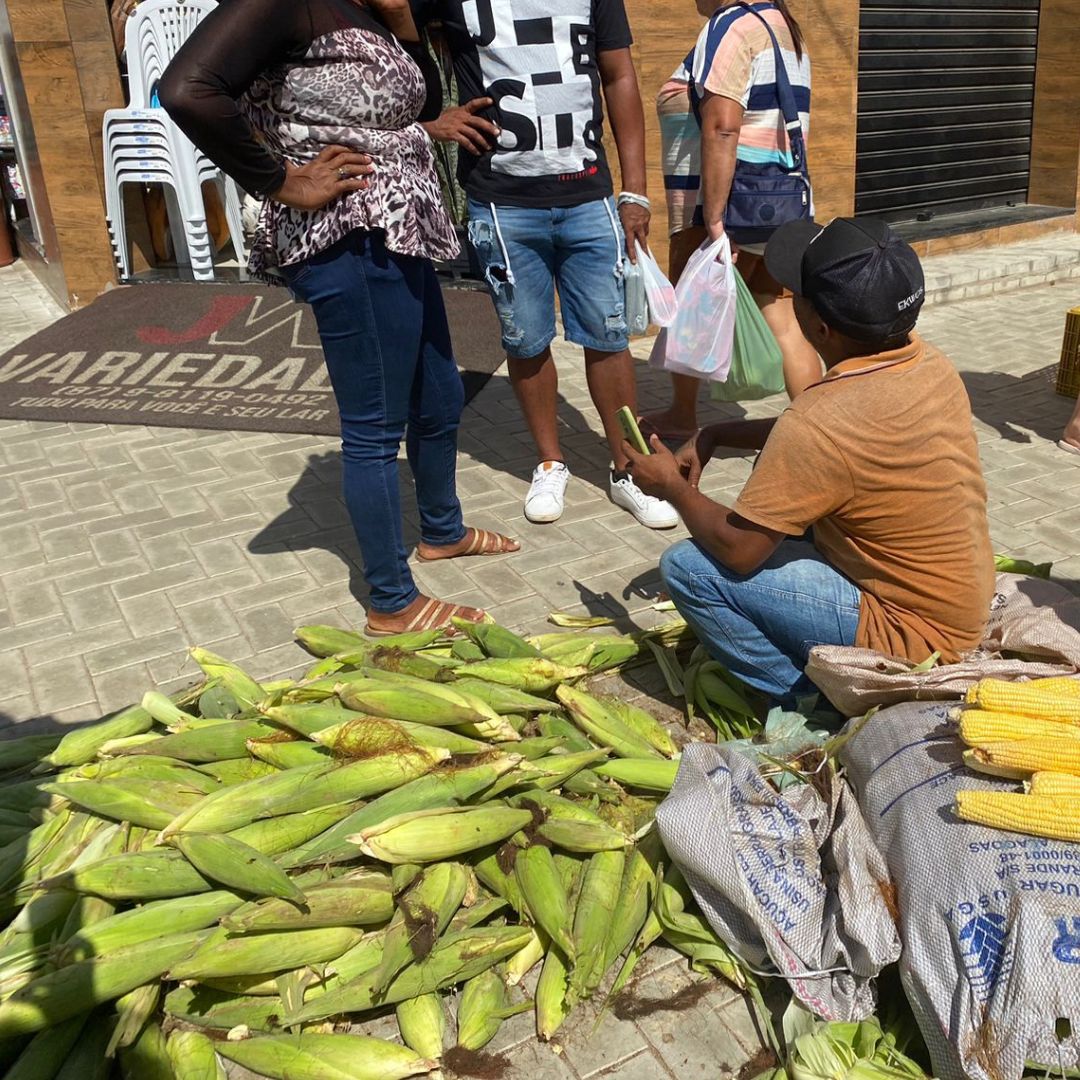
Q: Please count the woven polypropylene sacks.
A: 3